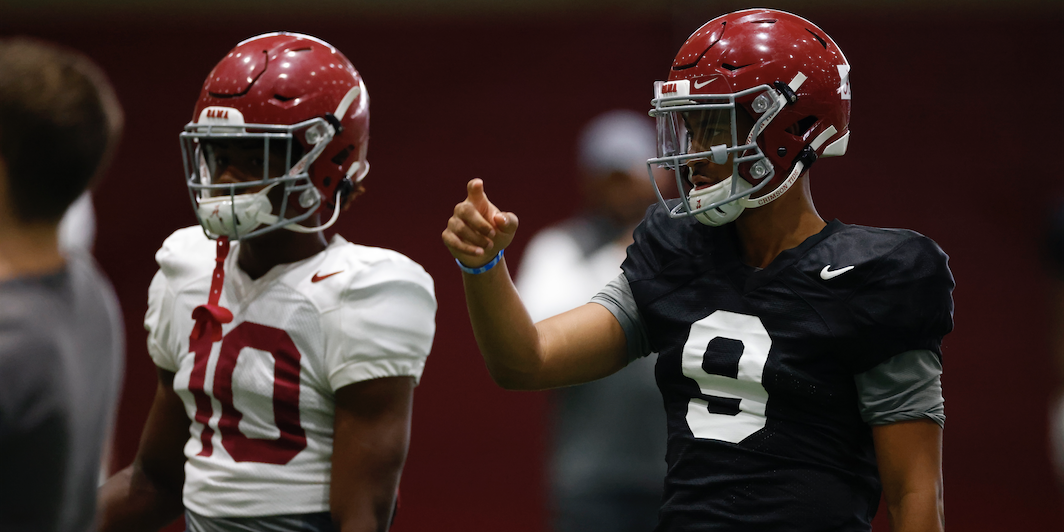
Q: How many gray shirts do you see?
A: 2